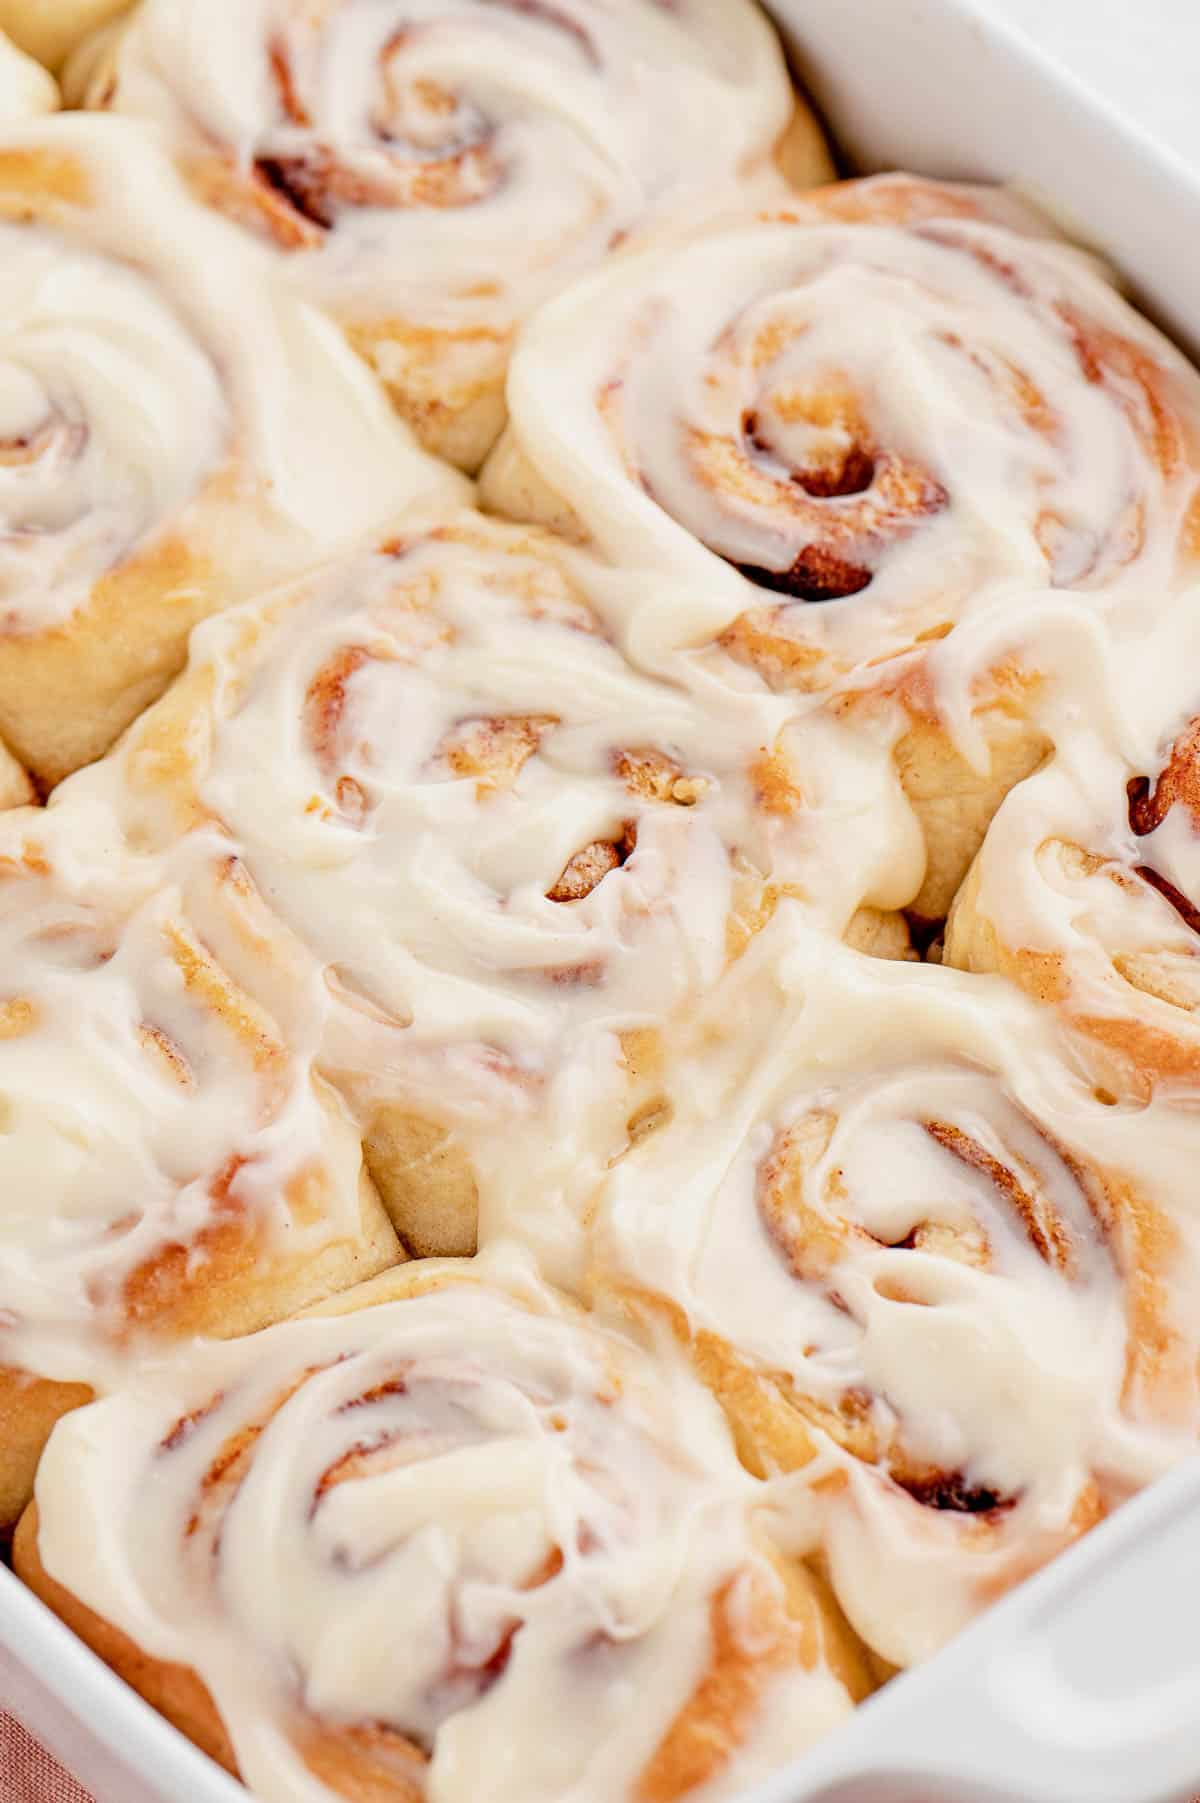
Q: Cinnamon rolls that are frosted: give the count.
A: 8